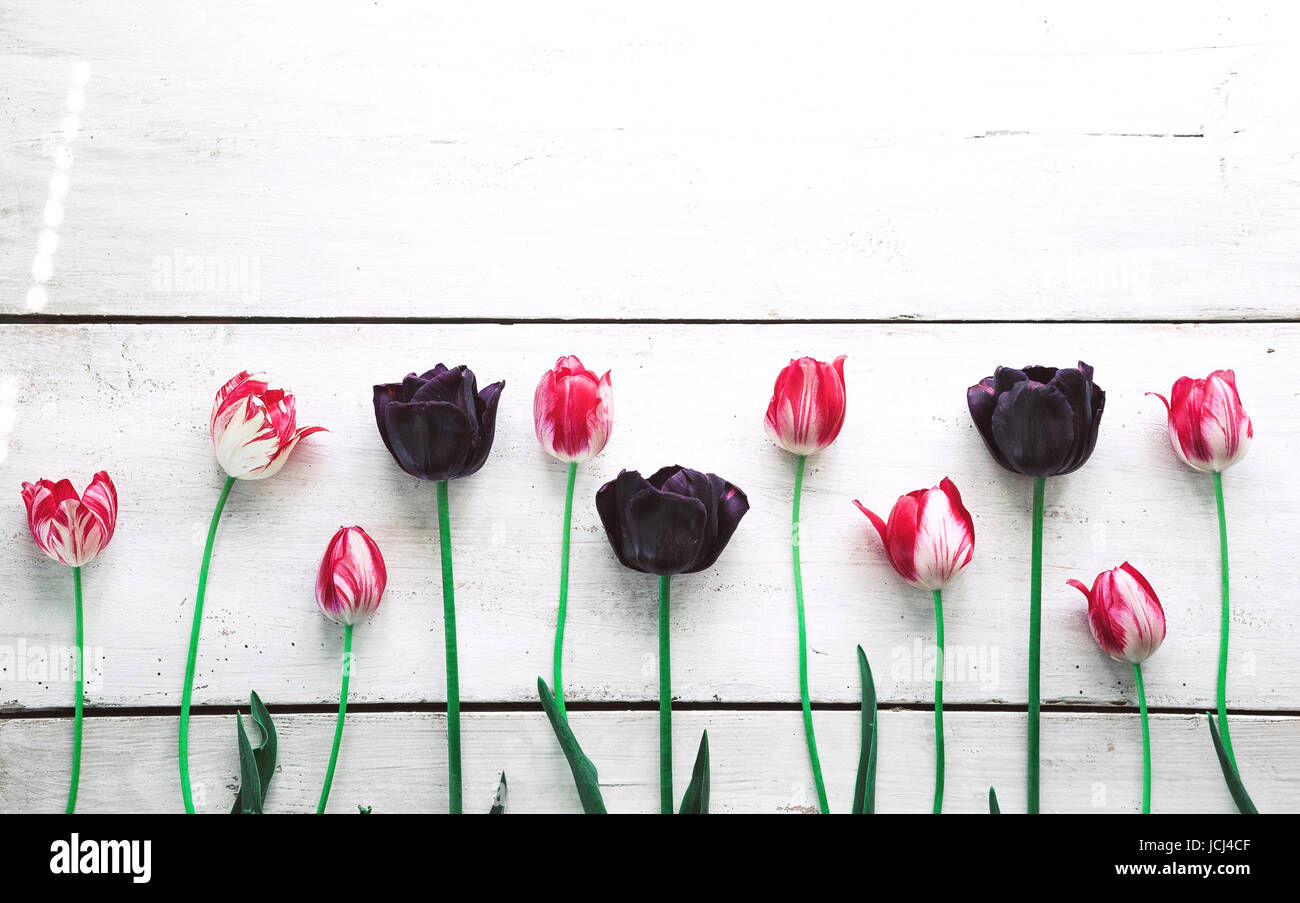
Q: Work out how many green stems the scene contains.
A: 11